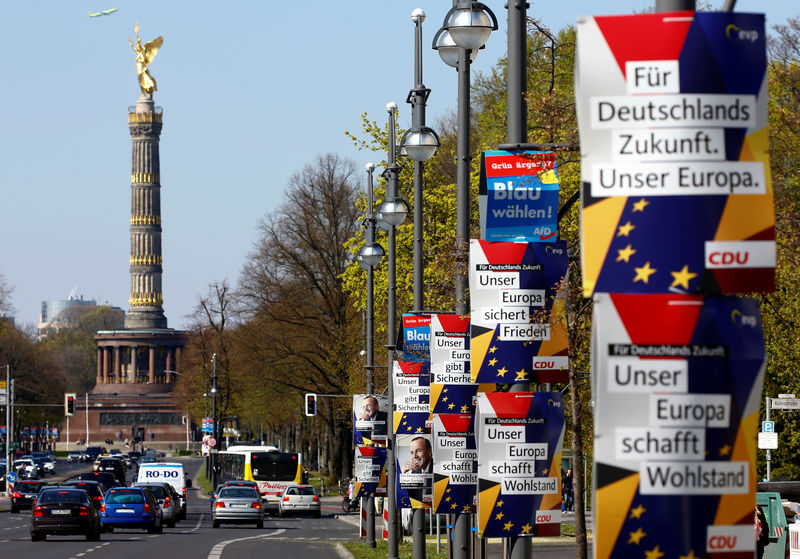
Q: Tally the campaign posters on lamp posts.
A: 12